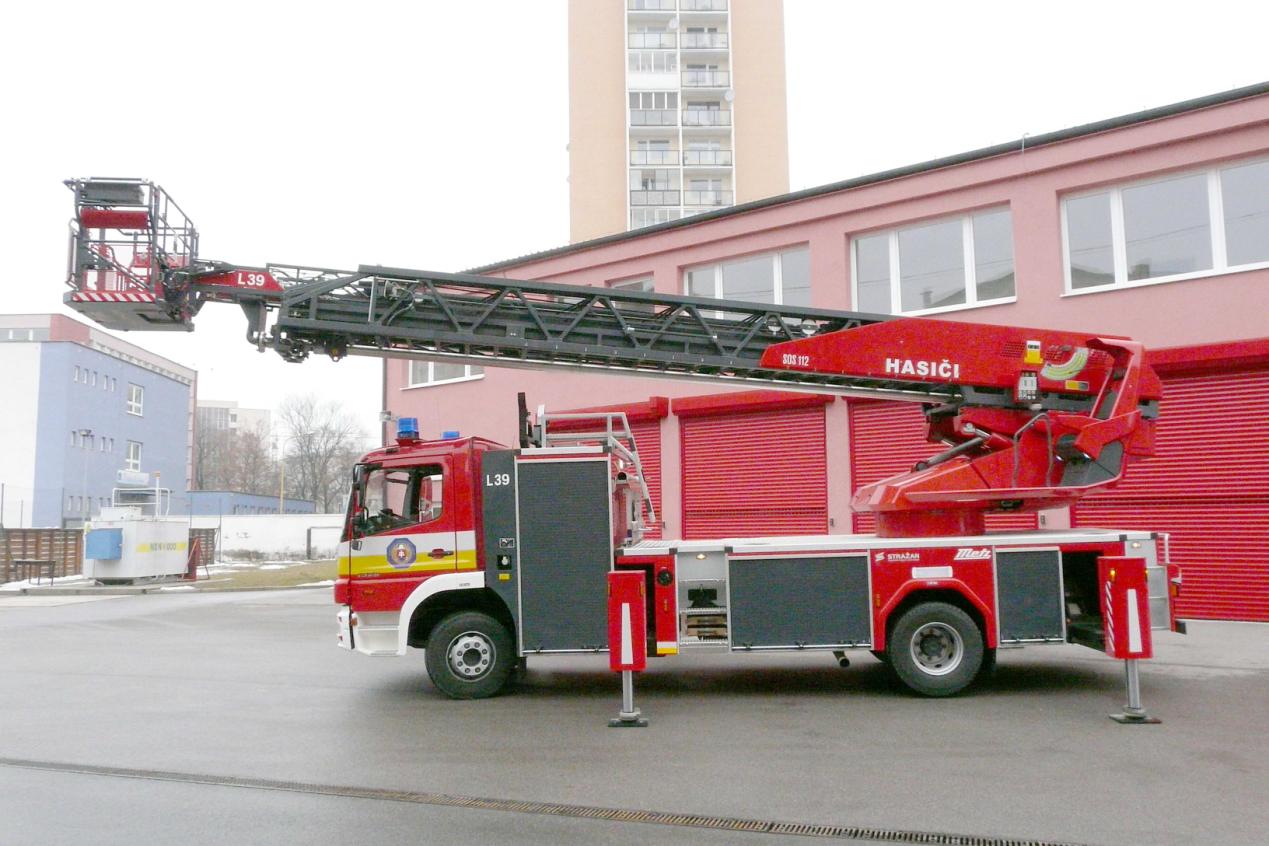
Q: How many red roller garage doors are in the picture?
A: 4